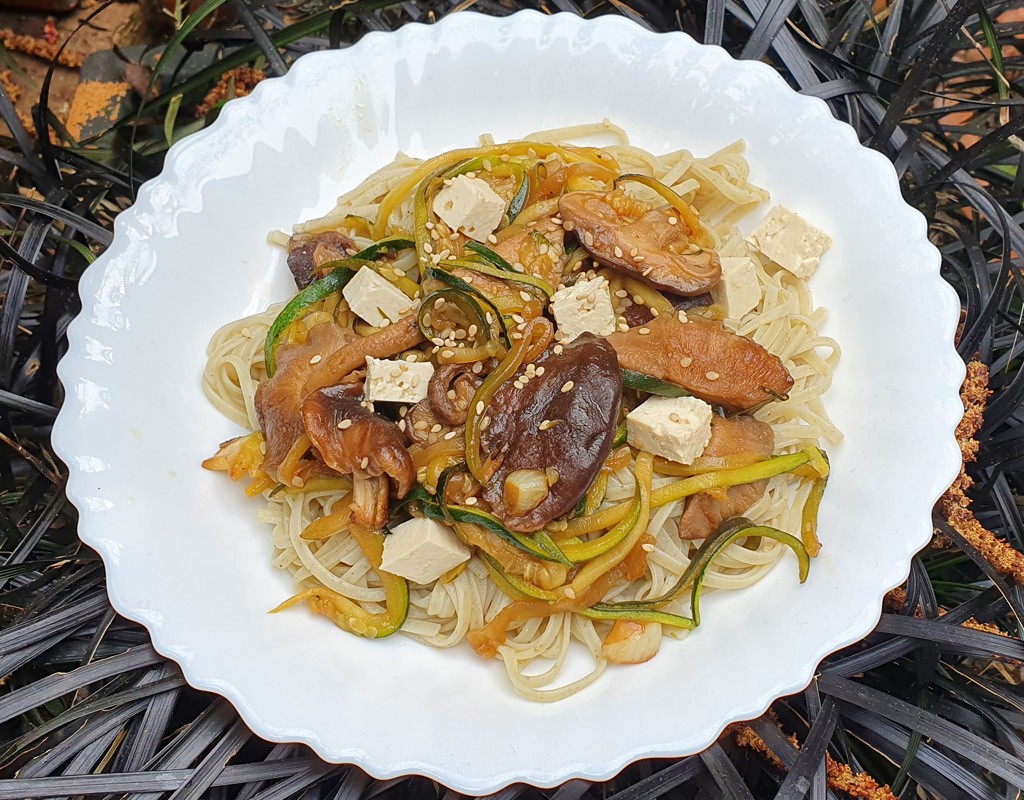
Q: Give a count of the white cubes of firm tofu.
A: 8